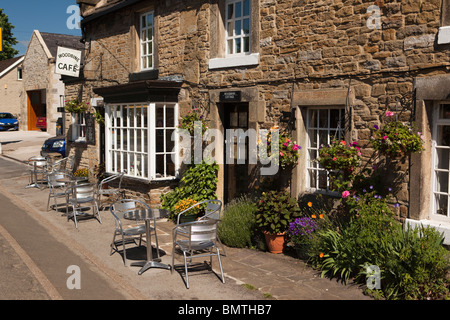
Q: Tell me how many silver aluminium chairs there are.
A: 8